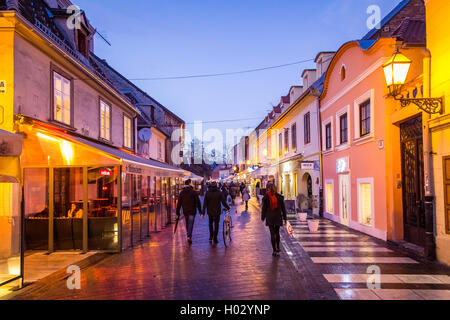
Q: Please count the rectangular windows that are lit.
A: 5